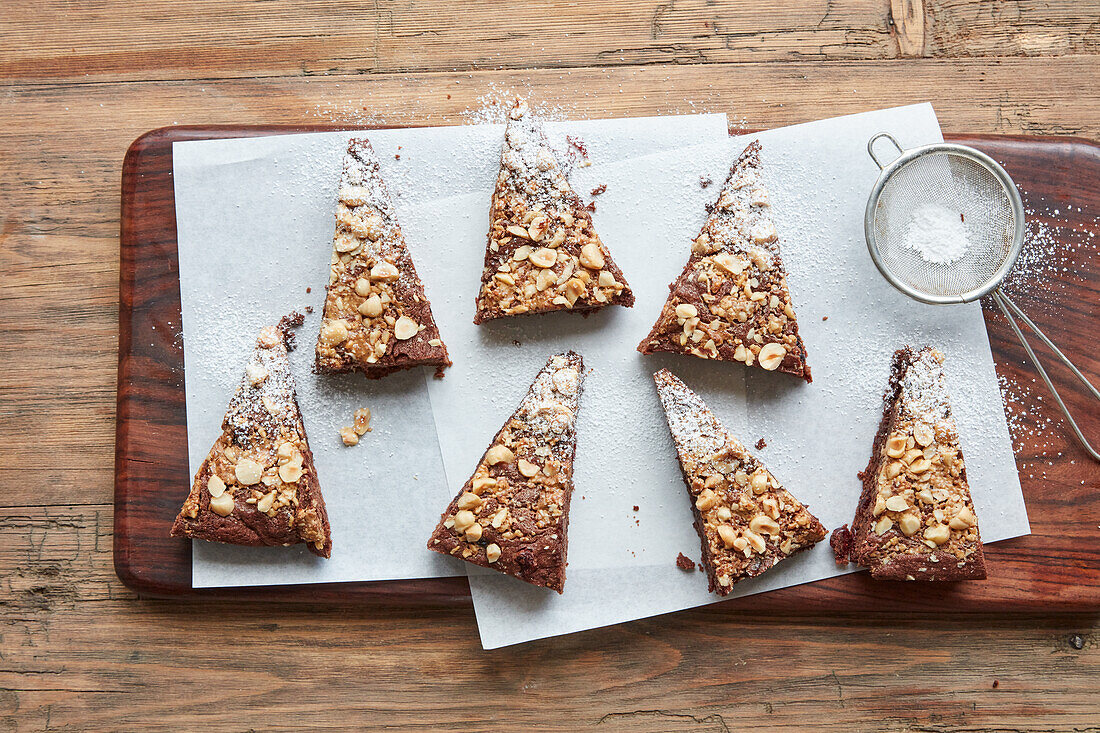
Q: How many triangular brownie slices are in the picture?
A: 7